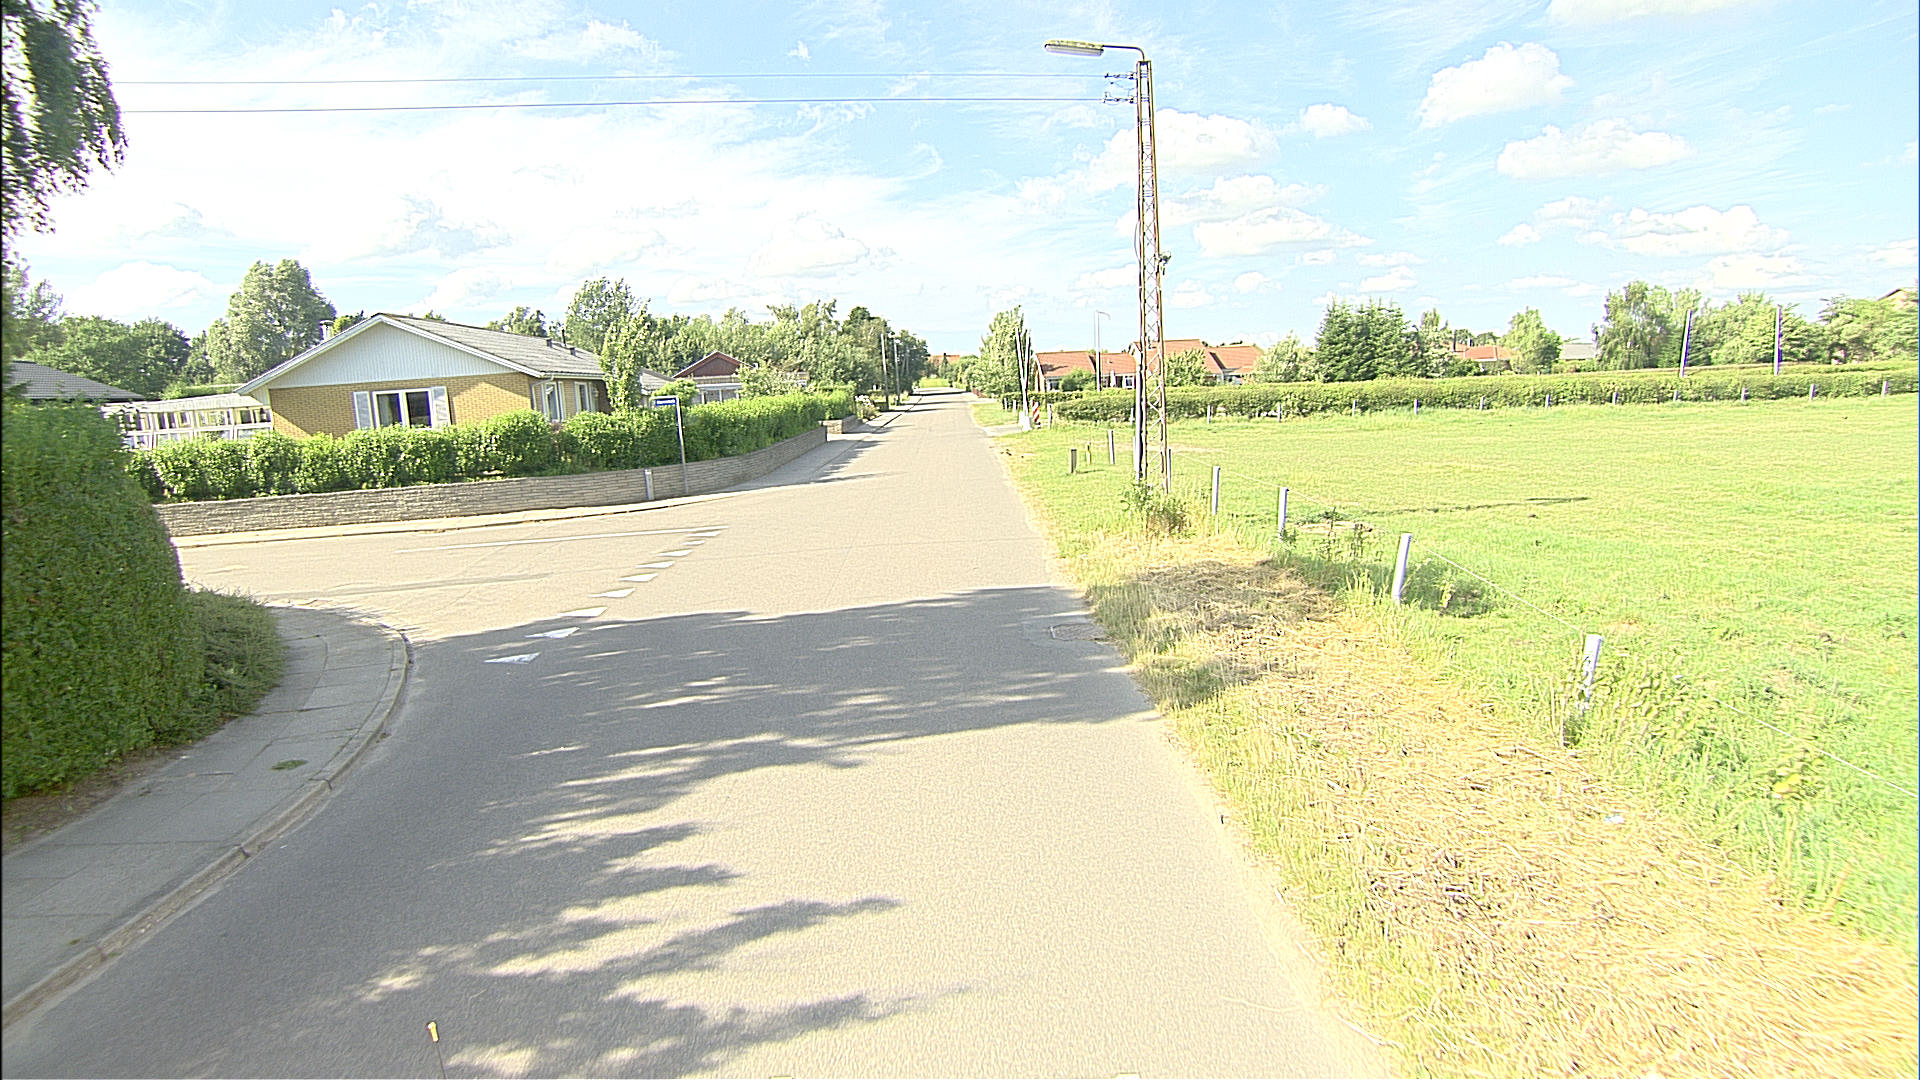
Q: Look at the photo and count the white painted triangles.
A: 9